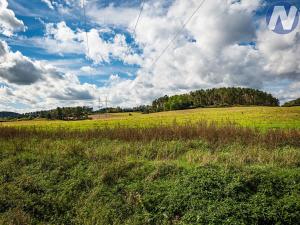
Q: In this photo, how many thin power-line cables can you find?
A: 3